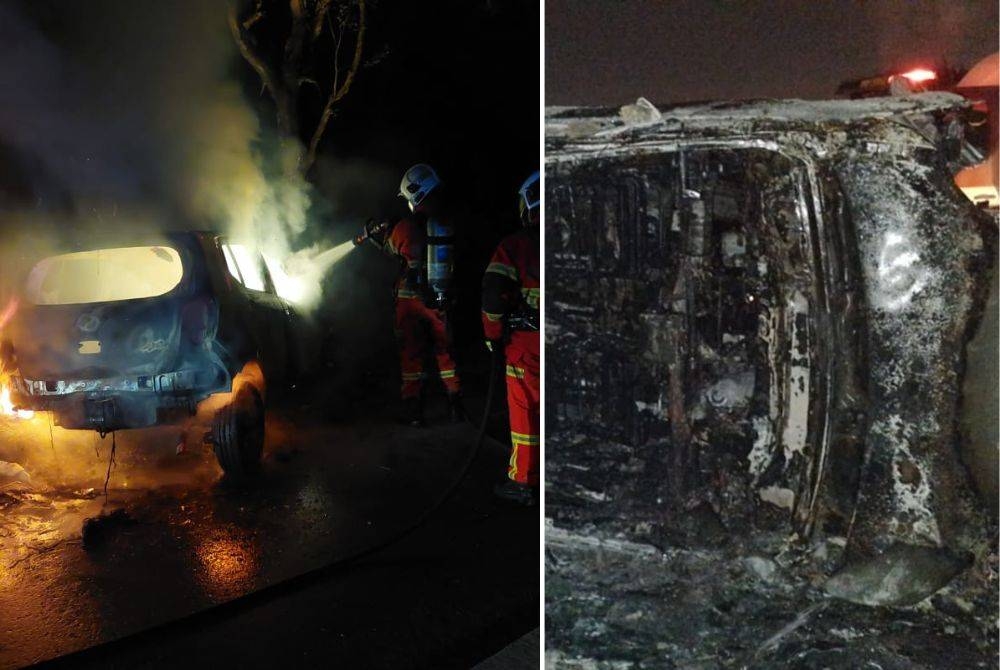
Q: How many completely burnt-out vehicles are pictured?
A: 1